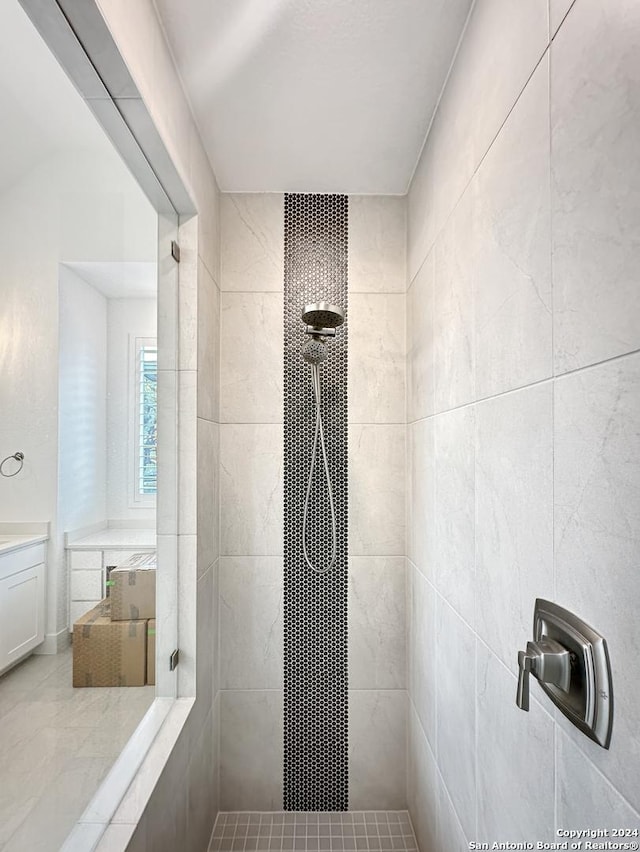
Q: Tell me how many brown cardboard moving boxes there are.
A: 3